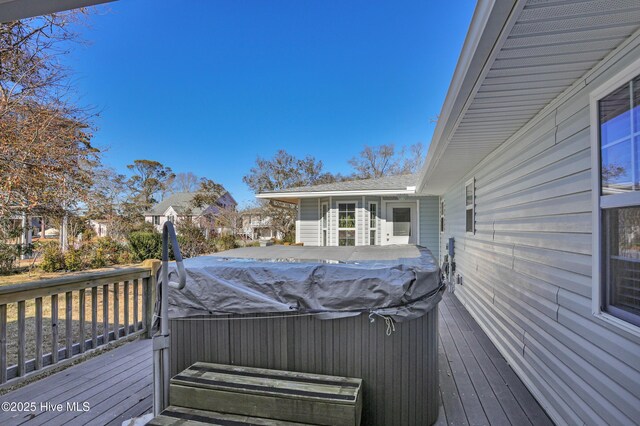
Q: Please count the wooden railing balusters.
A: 12